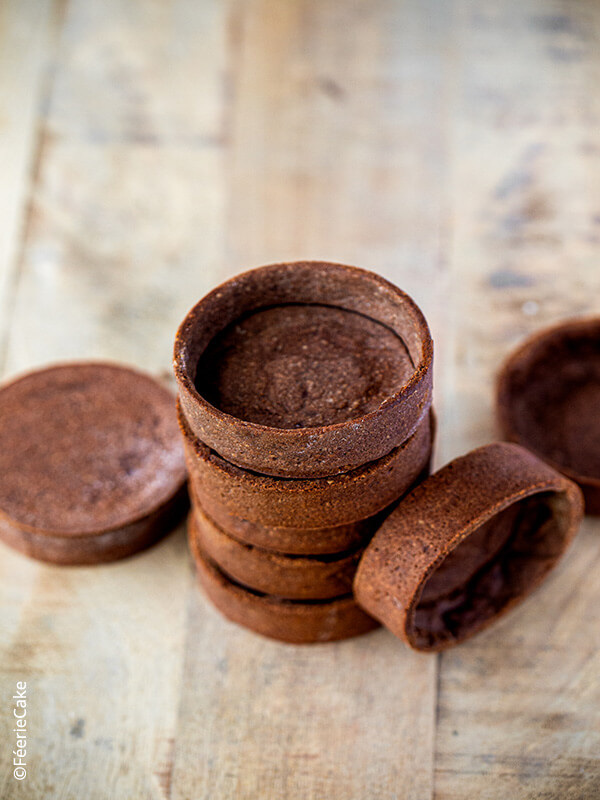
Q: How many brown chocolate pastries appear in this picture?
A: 8